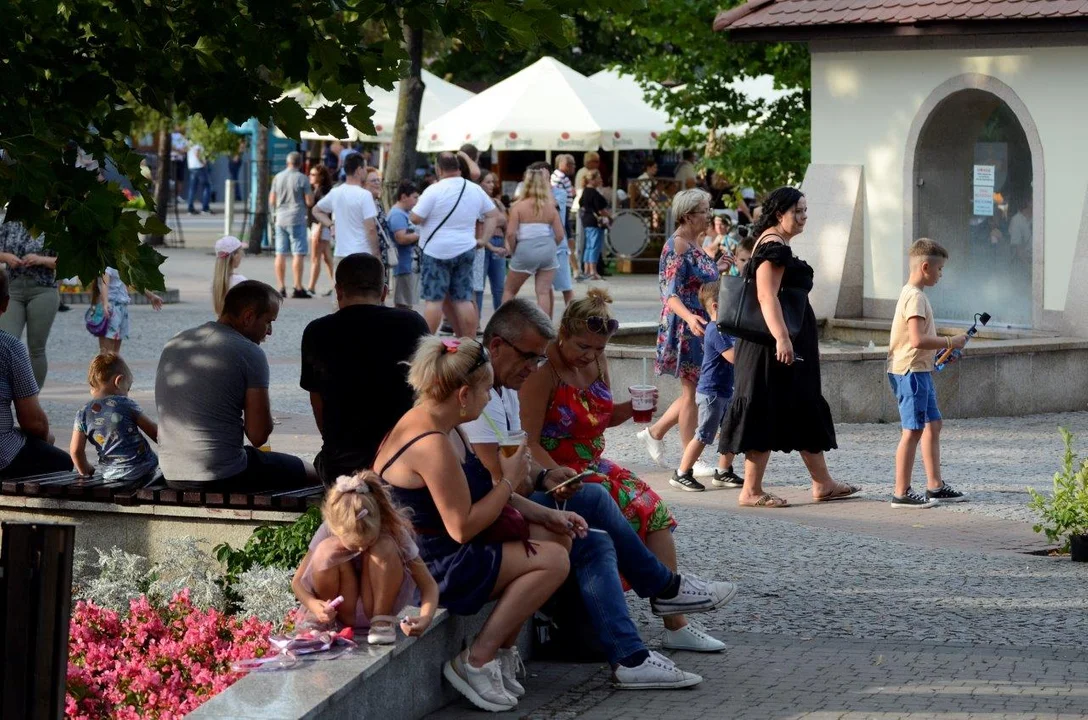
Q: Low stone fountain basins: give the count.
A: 1